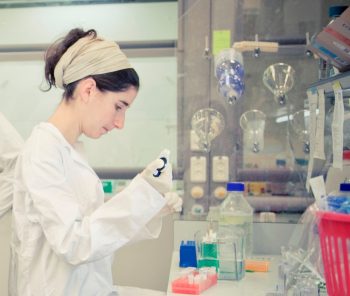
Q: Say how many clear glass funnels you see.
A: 4